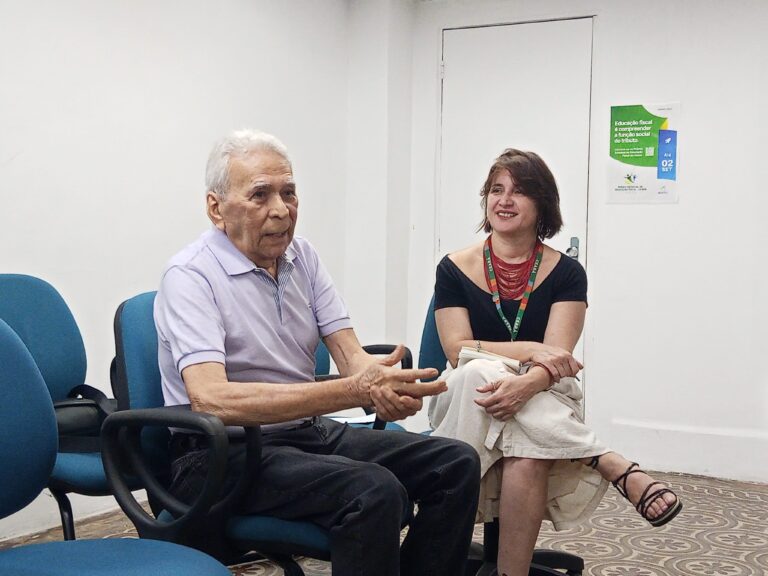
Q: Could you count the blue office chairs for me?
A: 5